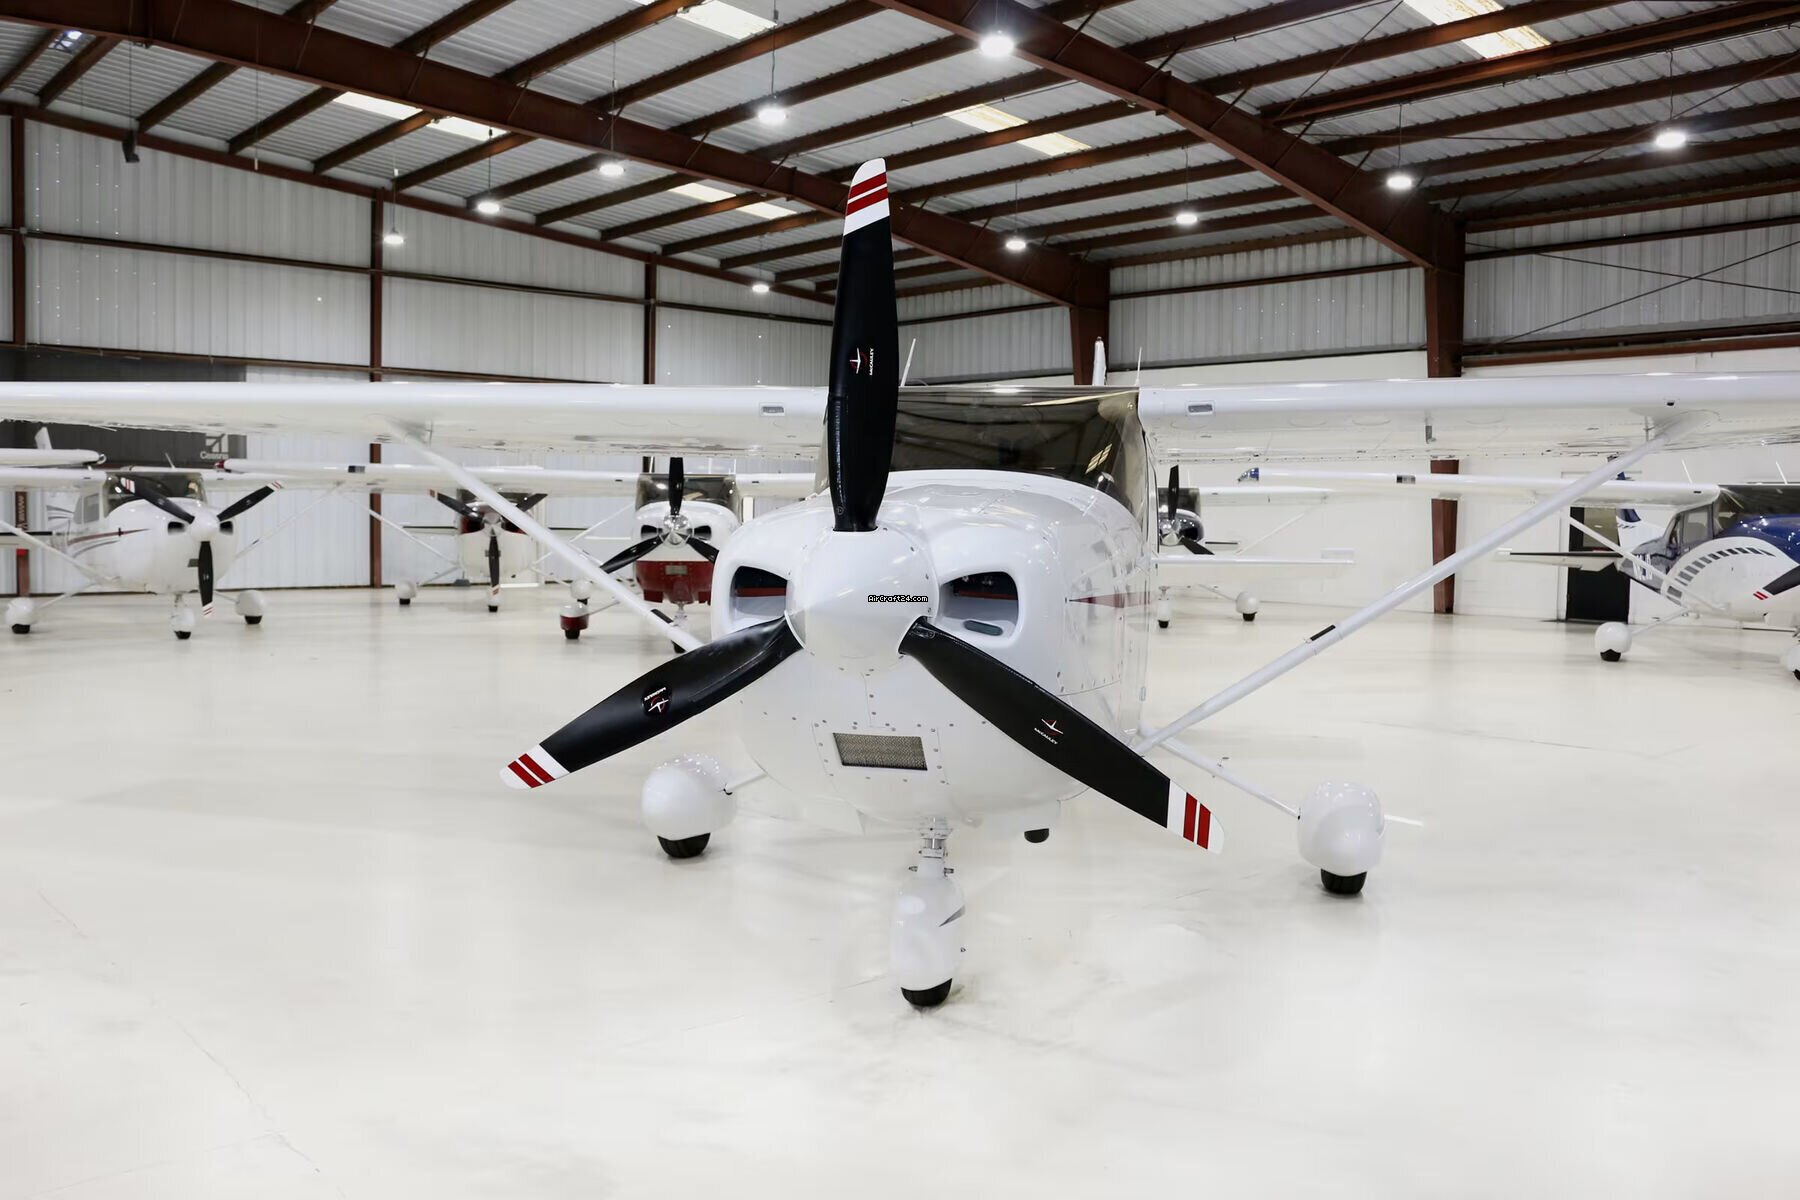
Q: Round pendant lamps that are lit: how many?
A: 10